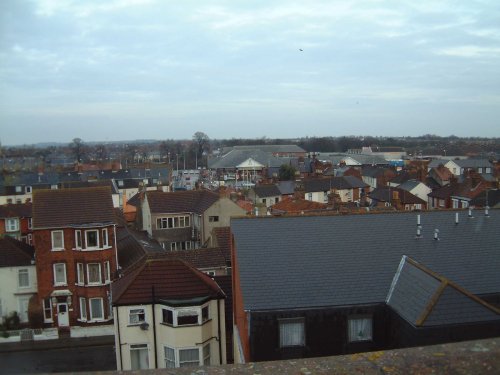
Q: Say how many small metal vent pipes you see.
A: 6